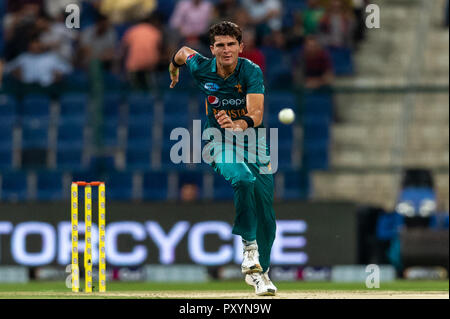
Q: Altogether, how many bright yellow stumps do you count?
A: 3